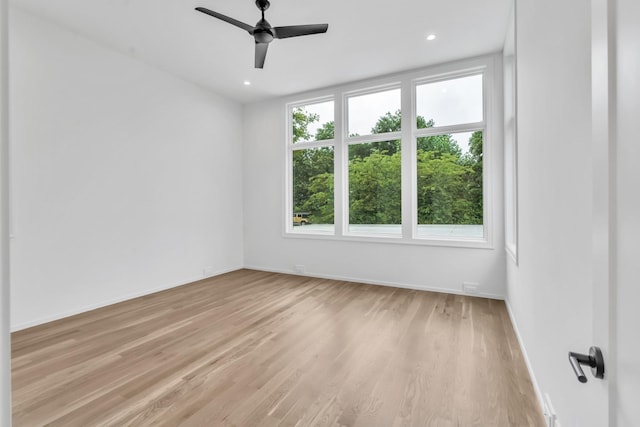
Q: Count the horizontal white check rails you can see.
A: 3